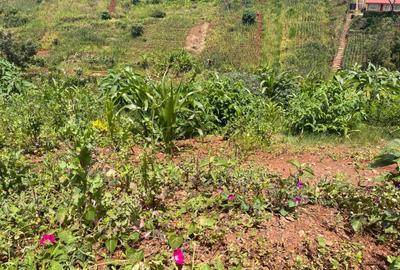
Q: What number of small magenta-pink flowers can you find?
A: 6